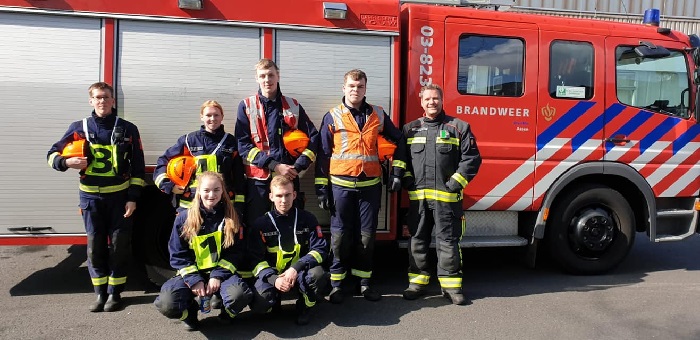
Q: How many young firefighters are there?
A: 6